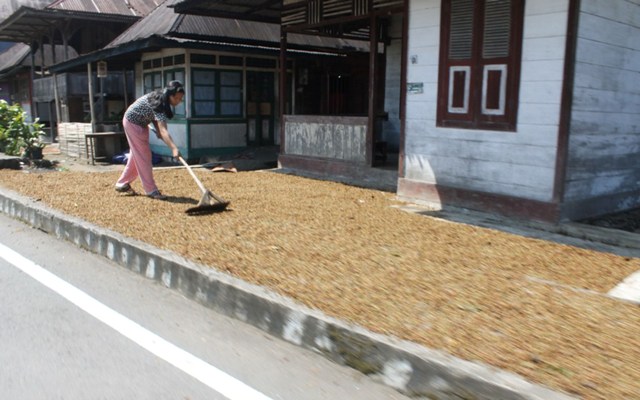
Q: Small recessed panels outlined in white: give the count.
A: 2